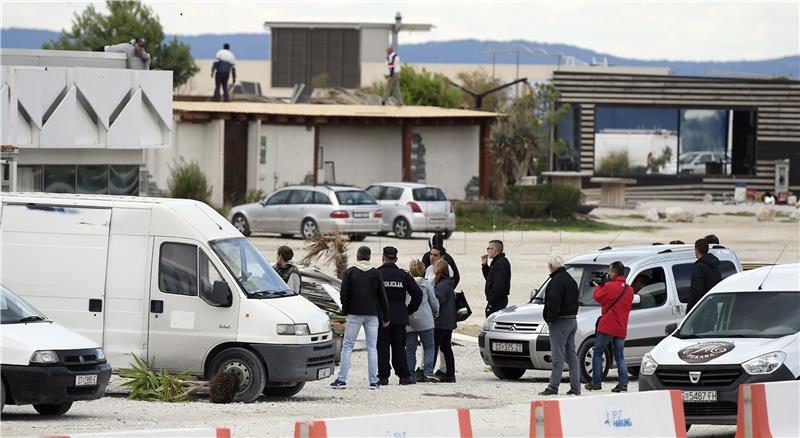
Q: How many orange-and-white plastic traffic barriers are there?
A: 4